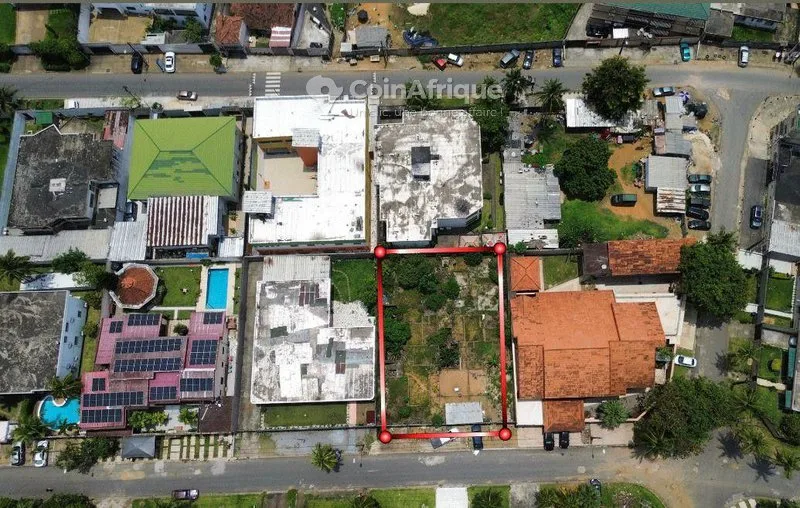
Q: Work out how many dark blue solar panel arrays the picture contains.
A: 11